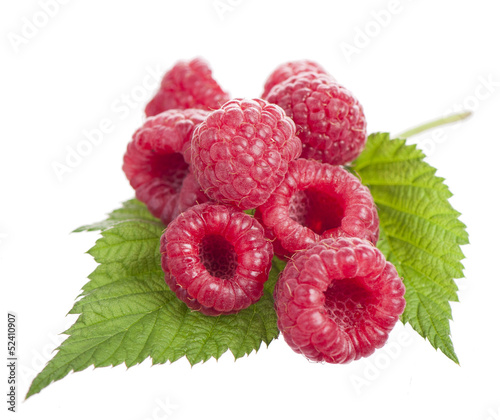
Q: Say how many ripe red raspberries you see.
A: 8